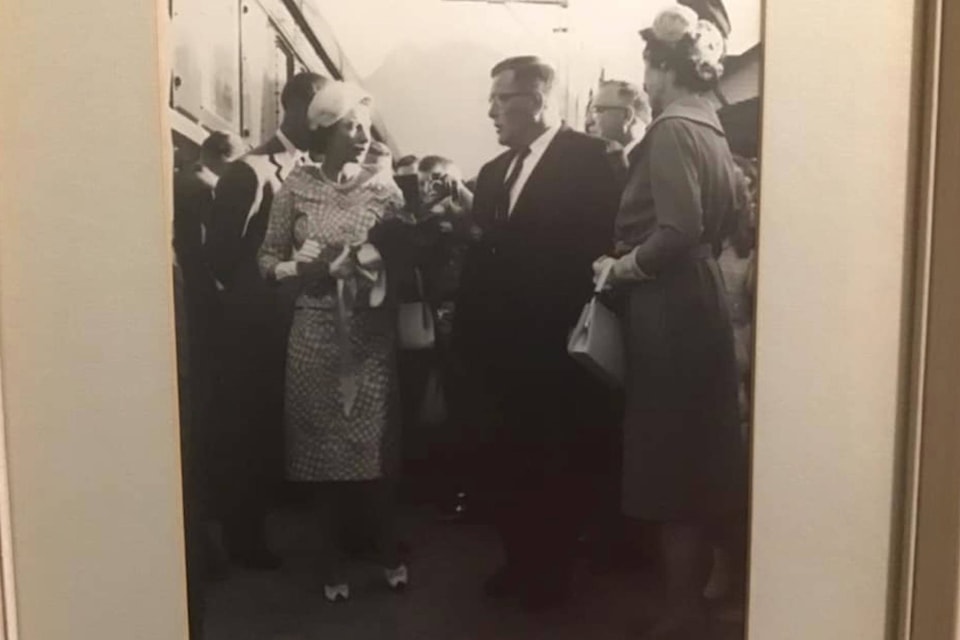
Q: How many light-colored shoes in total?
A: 2